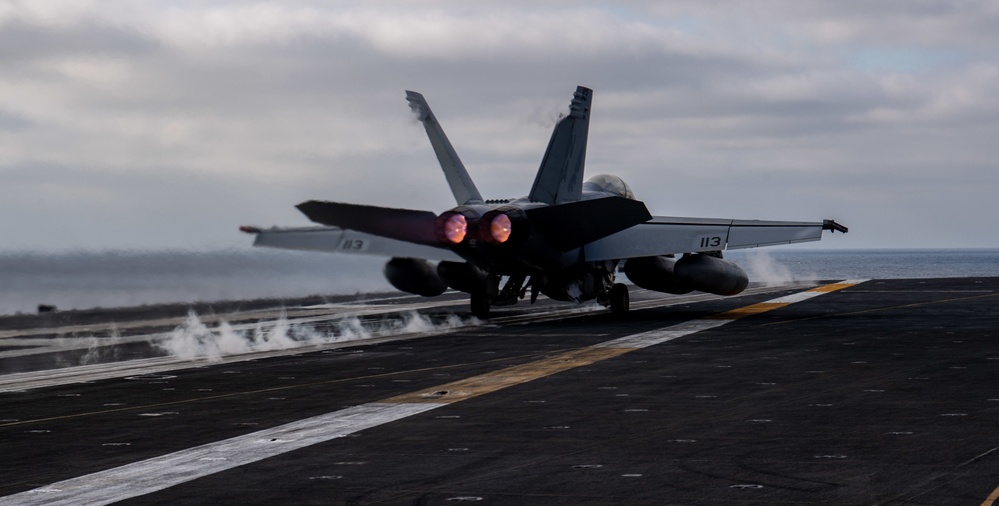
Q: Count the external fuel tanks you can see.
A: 4